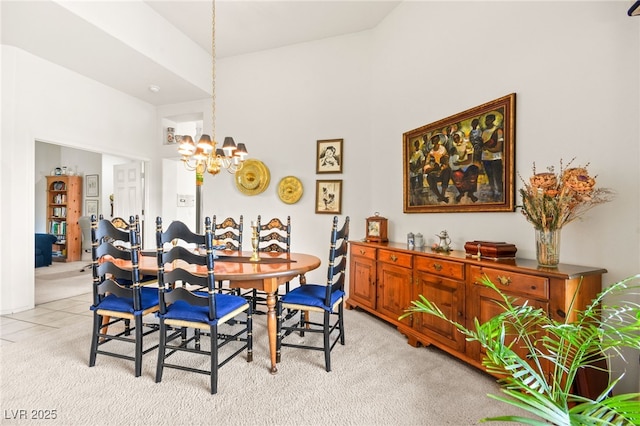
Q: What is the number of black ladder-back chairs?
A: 6